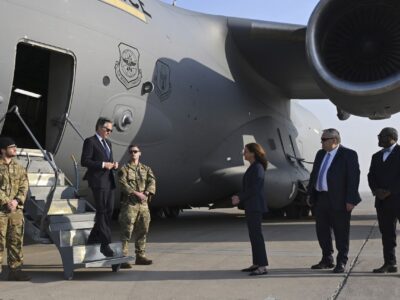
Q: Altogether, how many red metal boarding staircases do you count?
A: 0